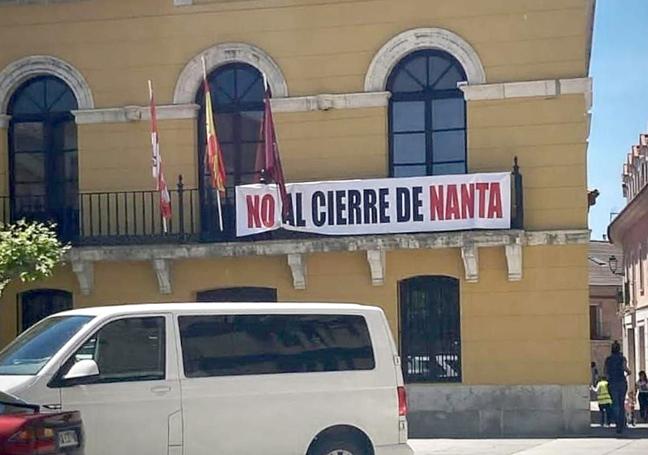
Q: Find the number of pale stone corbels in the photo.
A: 6